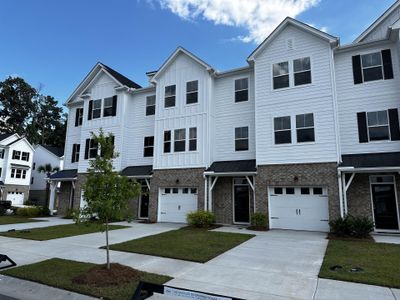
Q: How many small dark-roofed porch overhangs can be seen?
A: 4